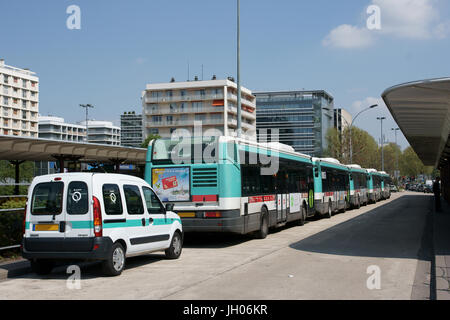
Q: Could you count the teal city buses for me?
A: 5